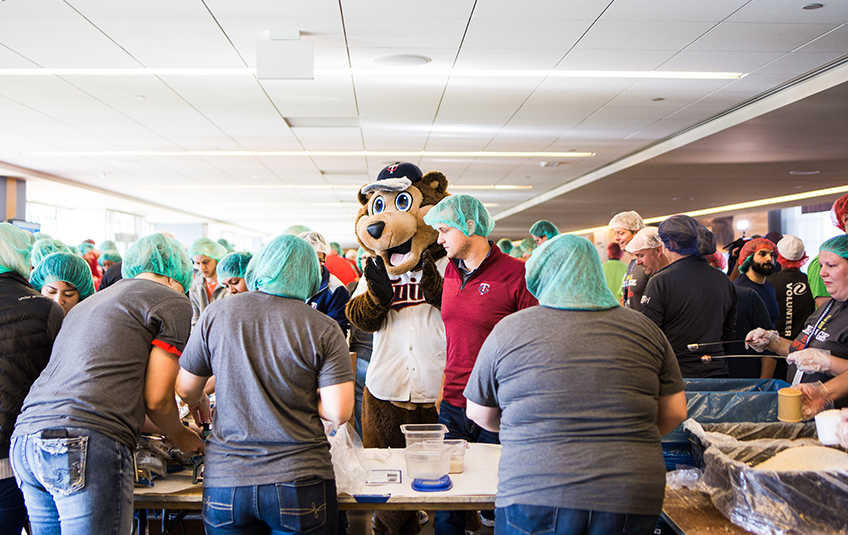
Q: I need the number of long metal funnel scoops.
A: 2